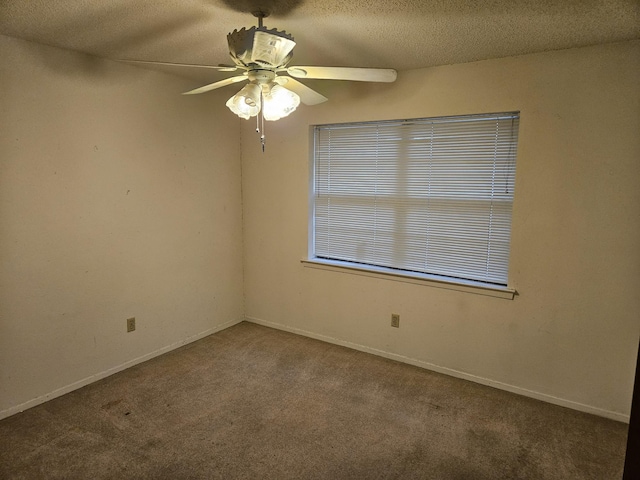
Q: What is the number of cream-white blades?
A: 4